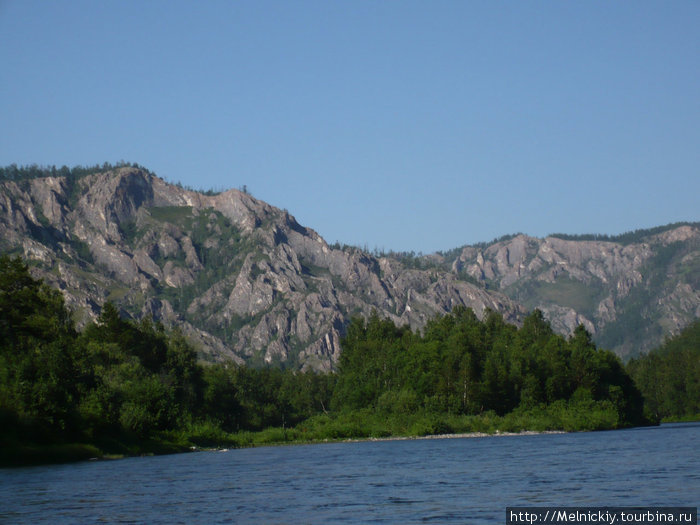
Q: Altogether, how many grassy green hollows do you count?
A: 2